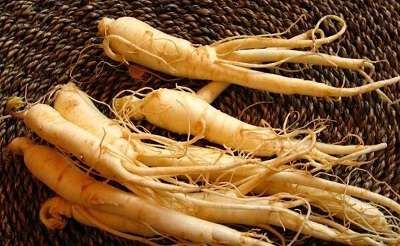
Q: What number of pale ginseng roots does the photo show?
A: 6